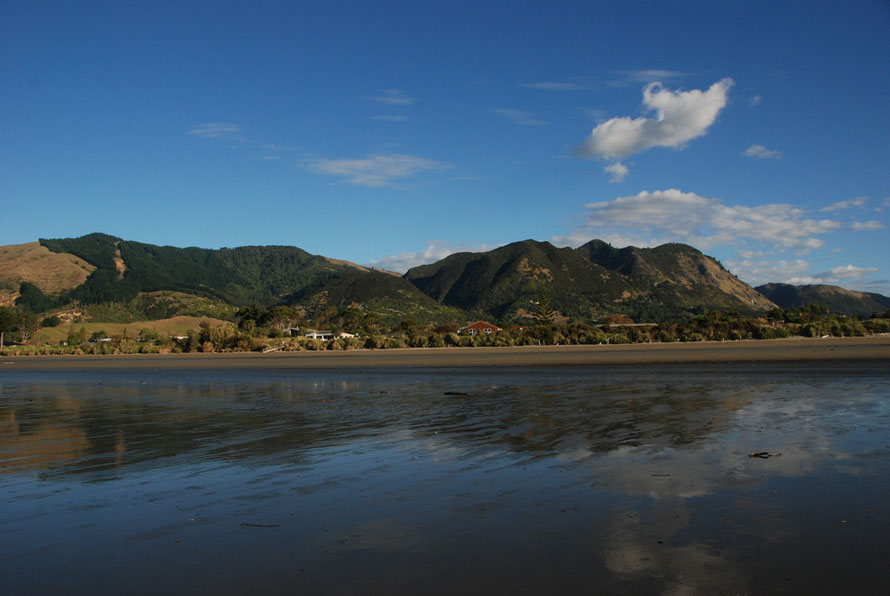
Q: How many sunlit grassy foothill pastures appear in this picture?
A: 2